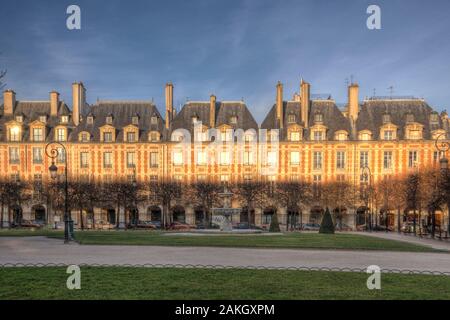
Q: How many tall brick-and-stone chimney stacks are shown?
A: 8